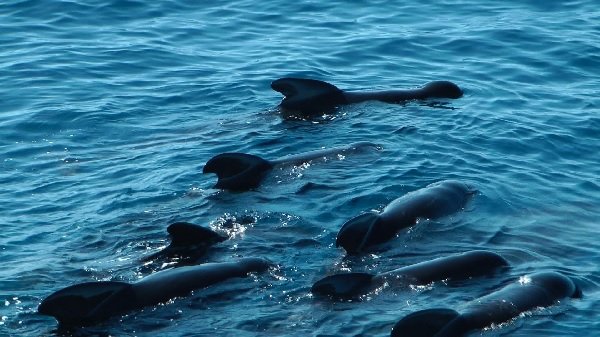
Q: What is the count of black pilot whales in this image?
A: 7